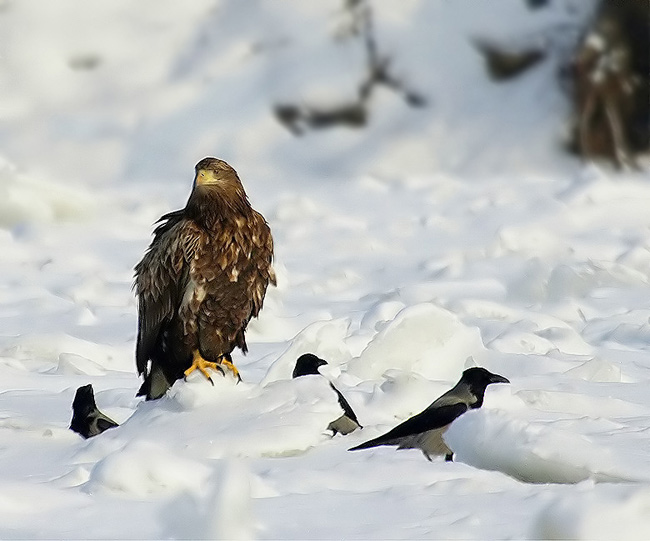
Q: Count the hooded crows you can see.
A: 3